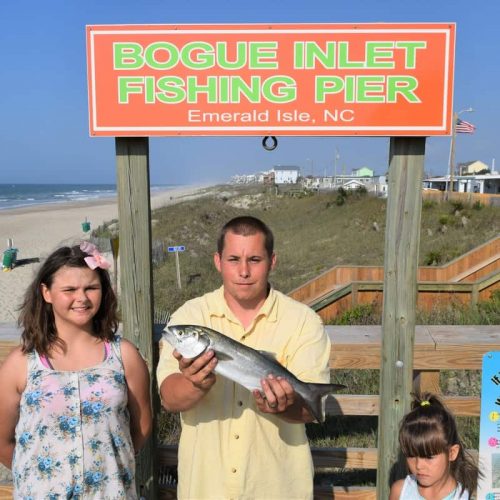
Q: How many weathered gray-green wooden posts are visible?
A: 2